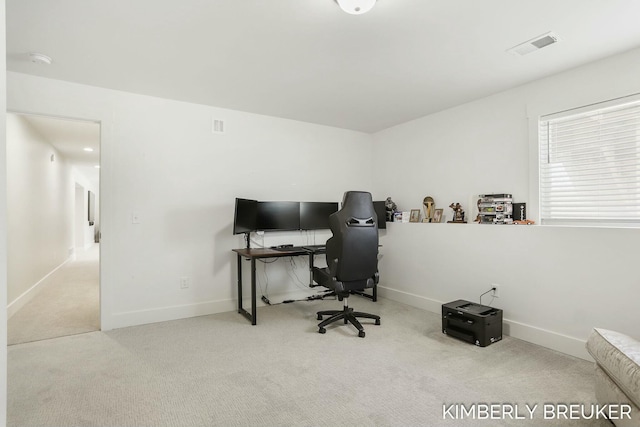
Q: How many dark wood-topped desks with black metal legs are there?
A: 1